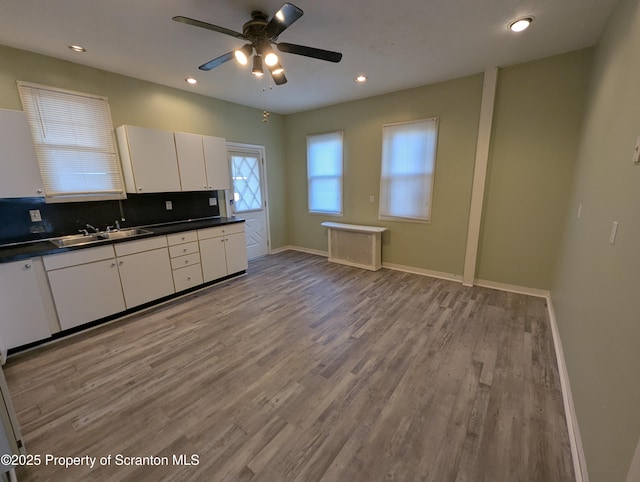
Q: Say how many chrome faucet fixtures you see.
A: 1